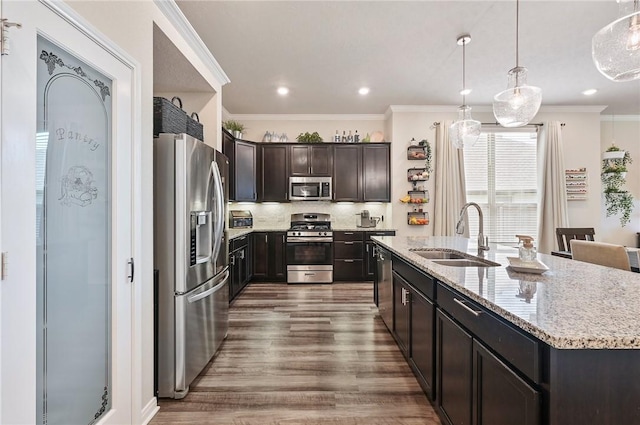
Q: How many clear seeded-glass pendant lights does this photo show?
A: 3